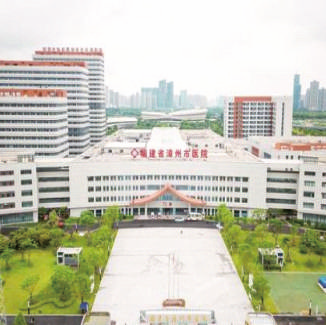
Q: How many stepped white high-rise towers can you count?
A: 3